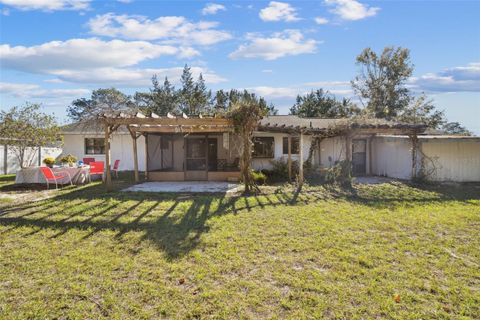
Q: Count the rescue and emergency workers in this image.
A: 0